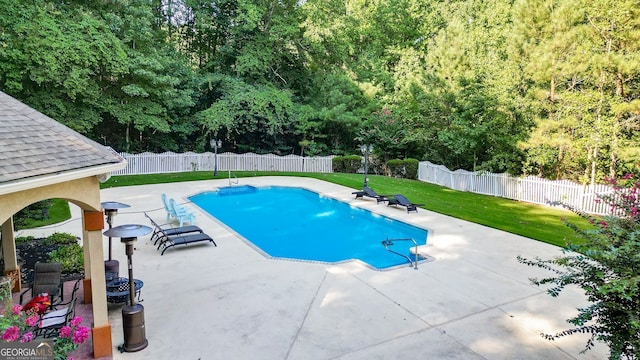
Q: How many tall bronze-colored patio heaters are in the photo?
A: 2